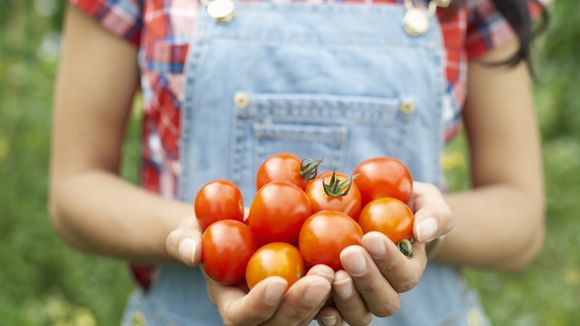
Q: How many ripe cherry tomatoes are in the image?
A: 9